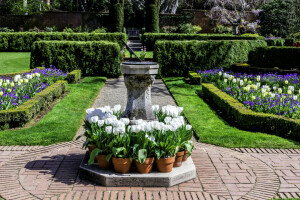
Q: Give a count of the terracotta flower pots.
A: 7